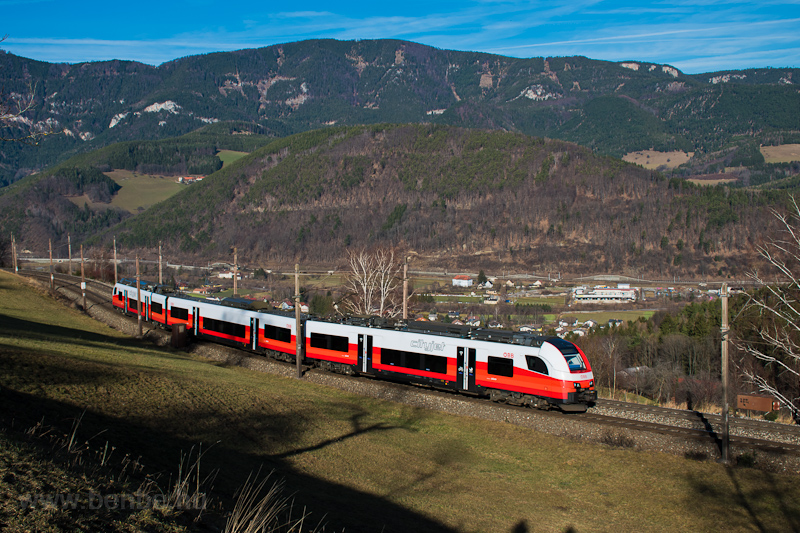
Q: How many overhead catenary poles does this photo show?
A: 12